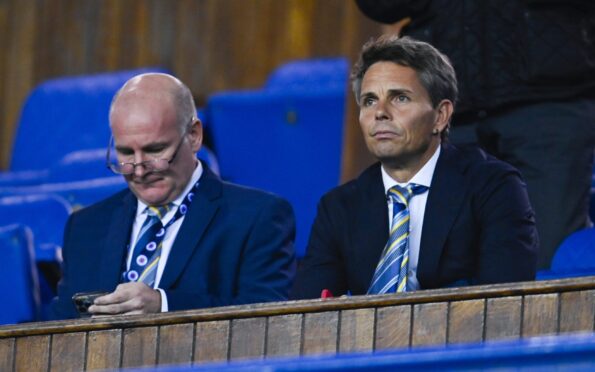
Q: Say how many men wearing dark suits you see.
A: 2